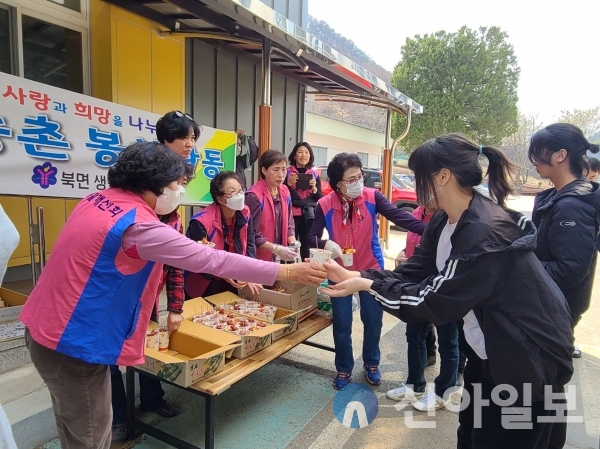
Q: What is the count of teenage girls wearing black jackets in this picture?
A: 2